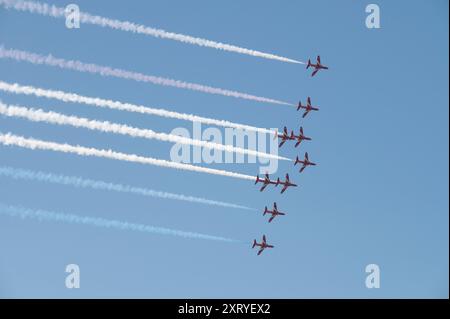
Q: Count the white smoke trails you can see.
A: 4